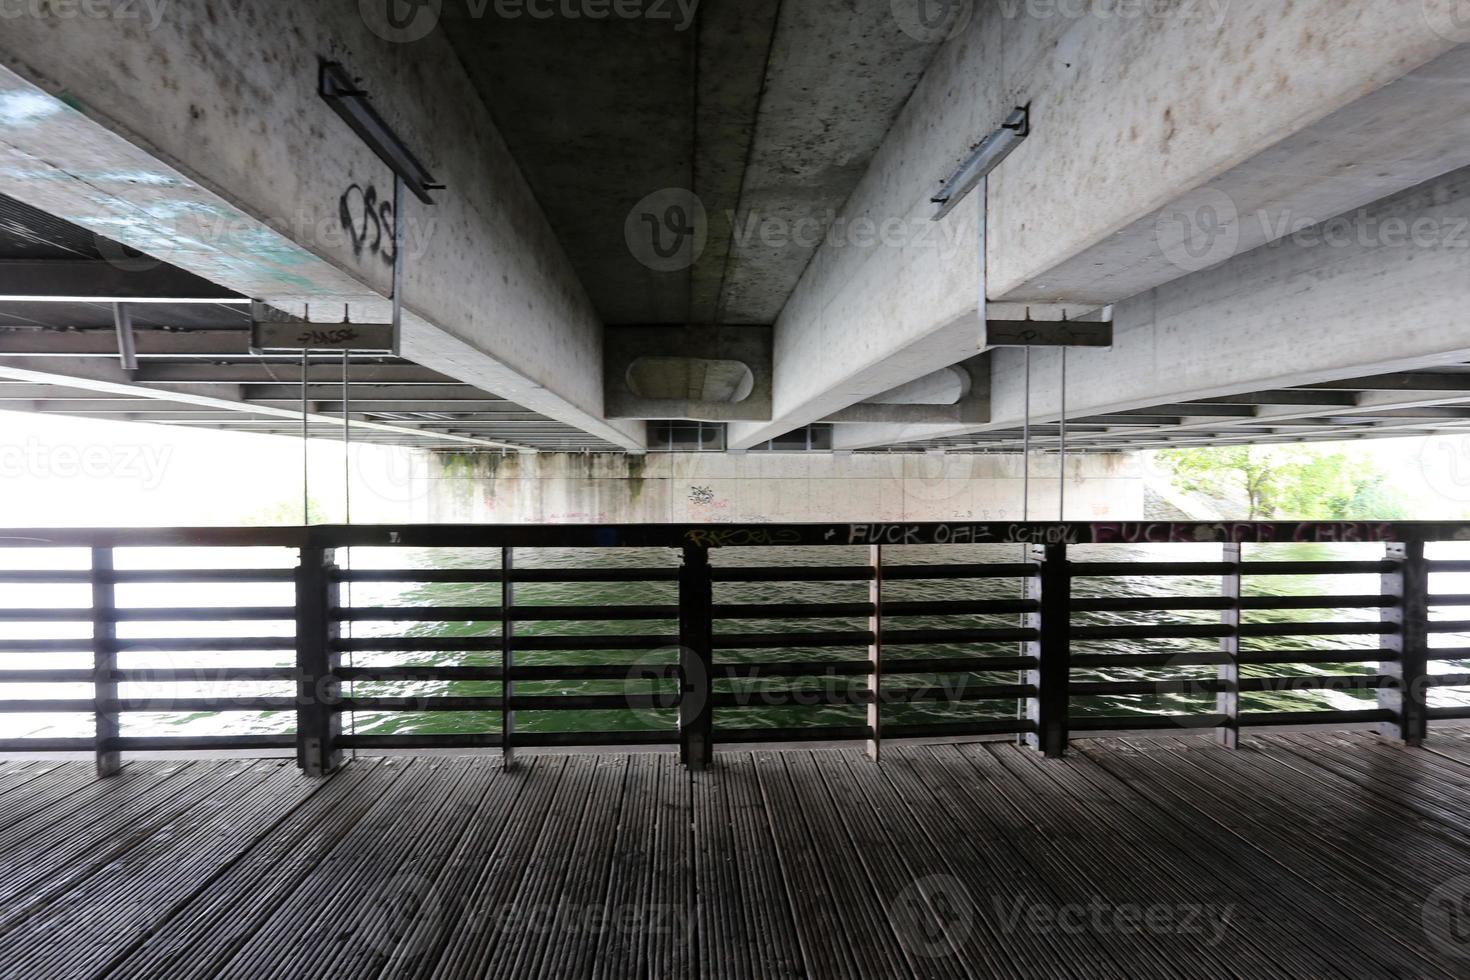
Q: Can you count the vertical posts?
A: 8